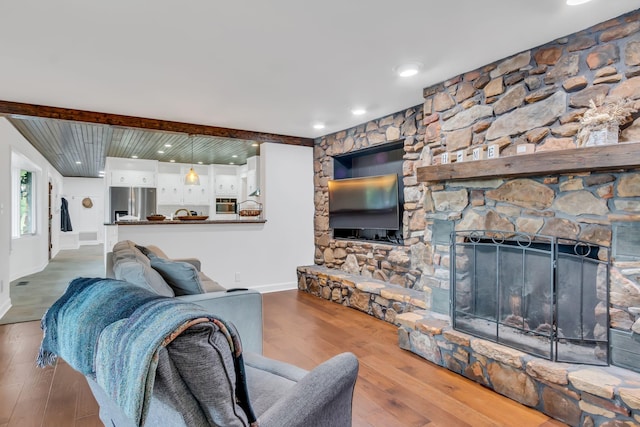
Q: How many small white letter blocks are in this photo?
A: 4